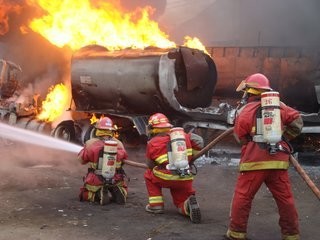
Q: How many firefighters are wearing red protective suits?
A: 3